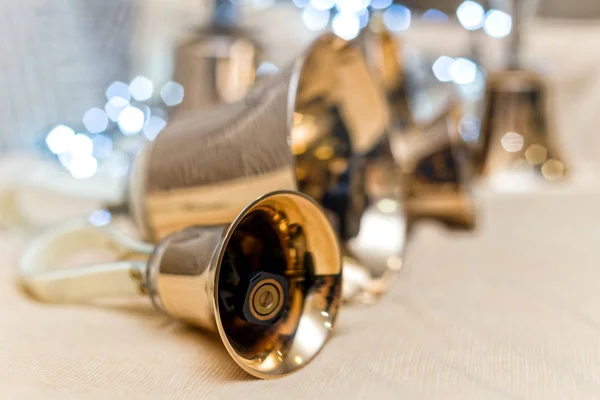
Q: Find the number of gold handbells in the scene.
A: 6